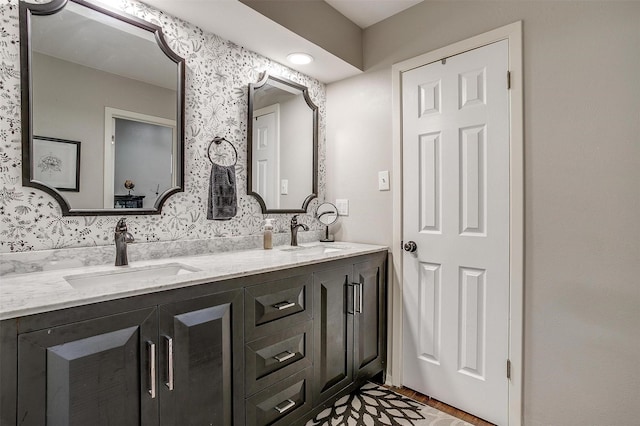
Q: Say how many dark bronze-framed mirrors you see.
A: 2